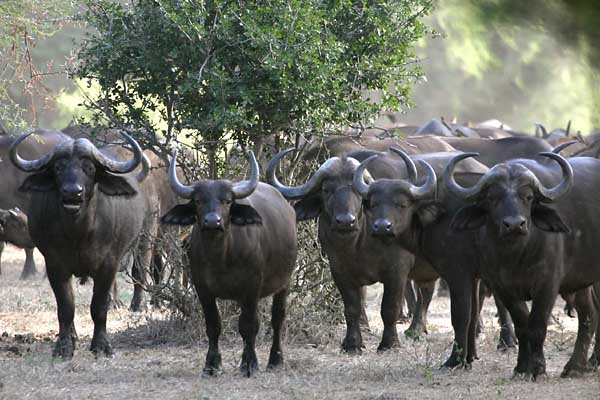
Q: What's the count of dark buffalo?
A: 5